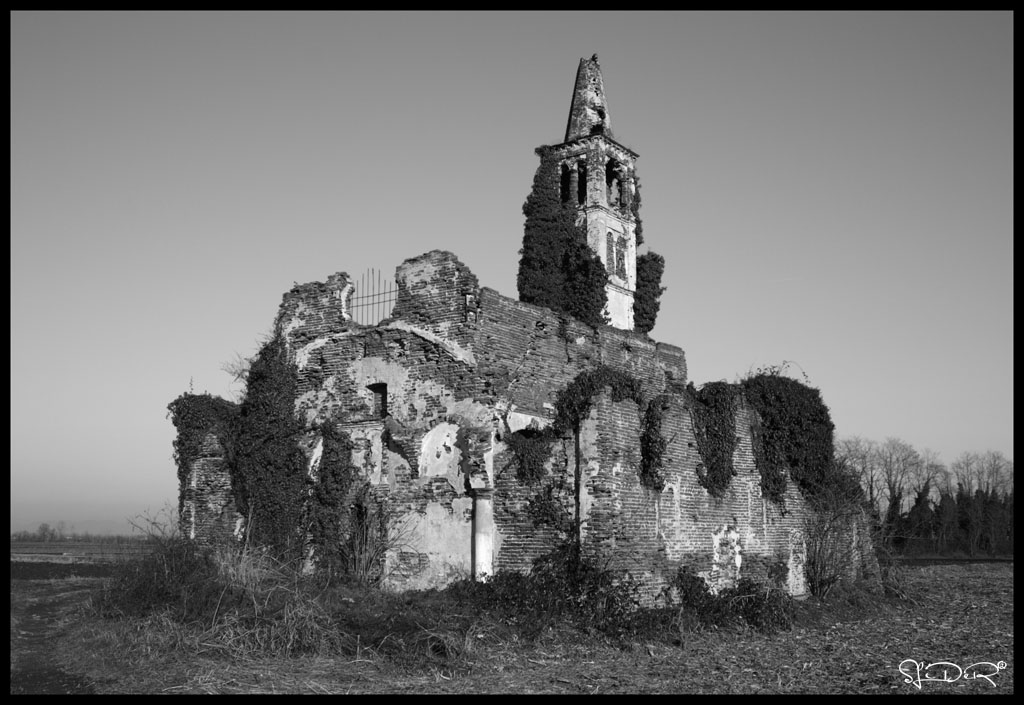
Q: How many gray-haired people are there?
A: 0